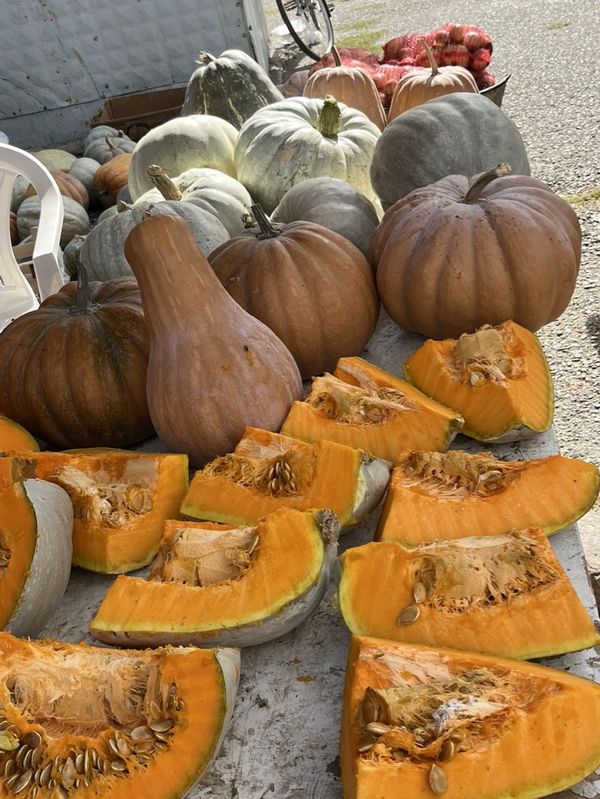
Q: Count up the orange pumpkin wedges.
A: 11